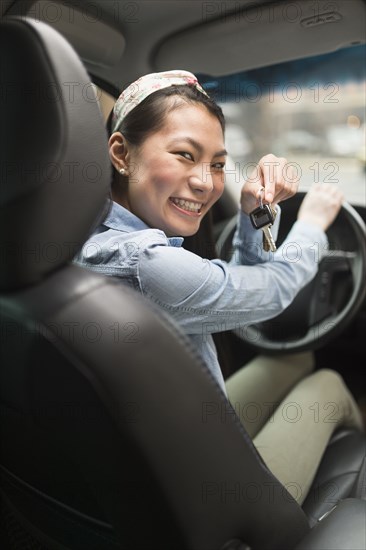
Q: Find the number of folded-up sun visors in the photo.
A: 1